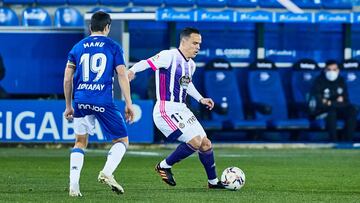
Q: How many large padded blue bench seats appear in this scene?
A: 4